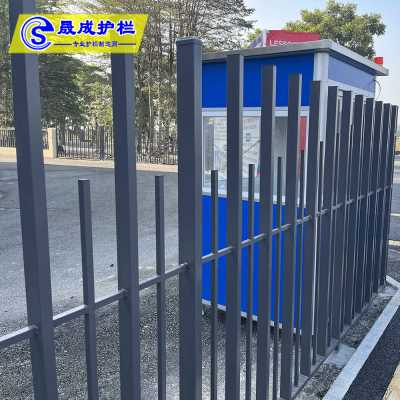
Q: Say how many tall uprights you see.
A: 14